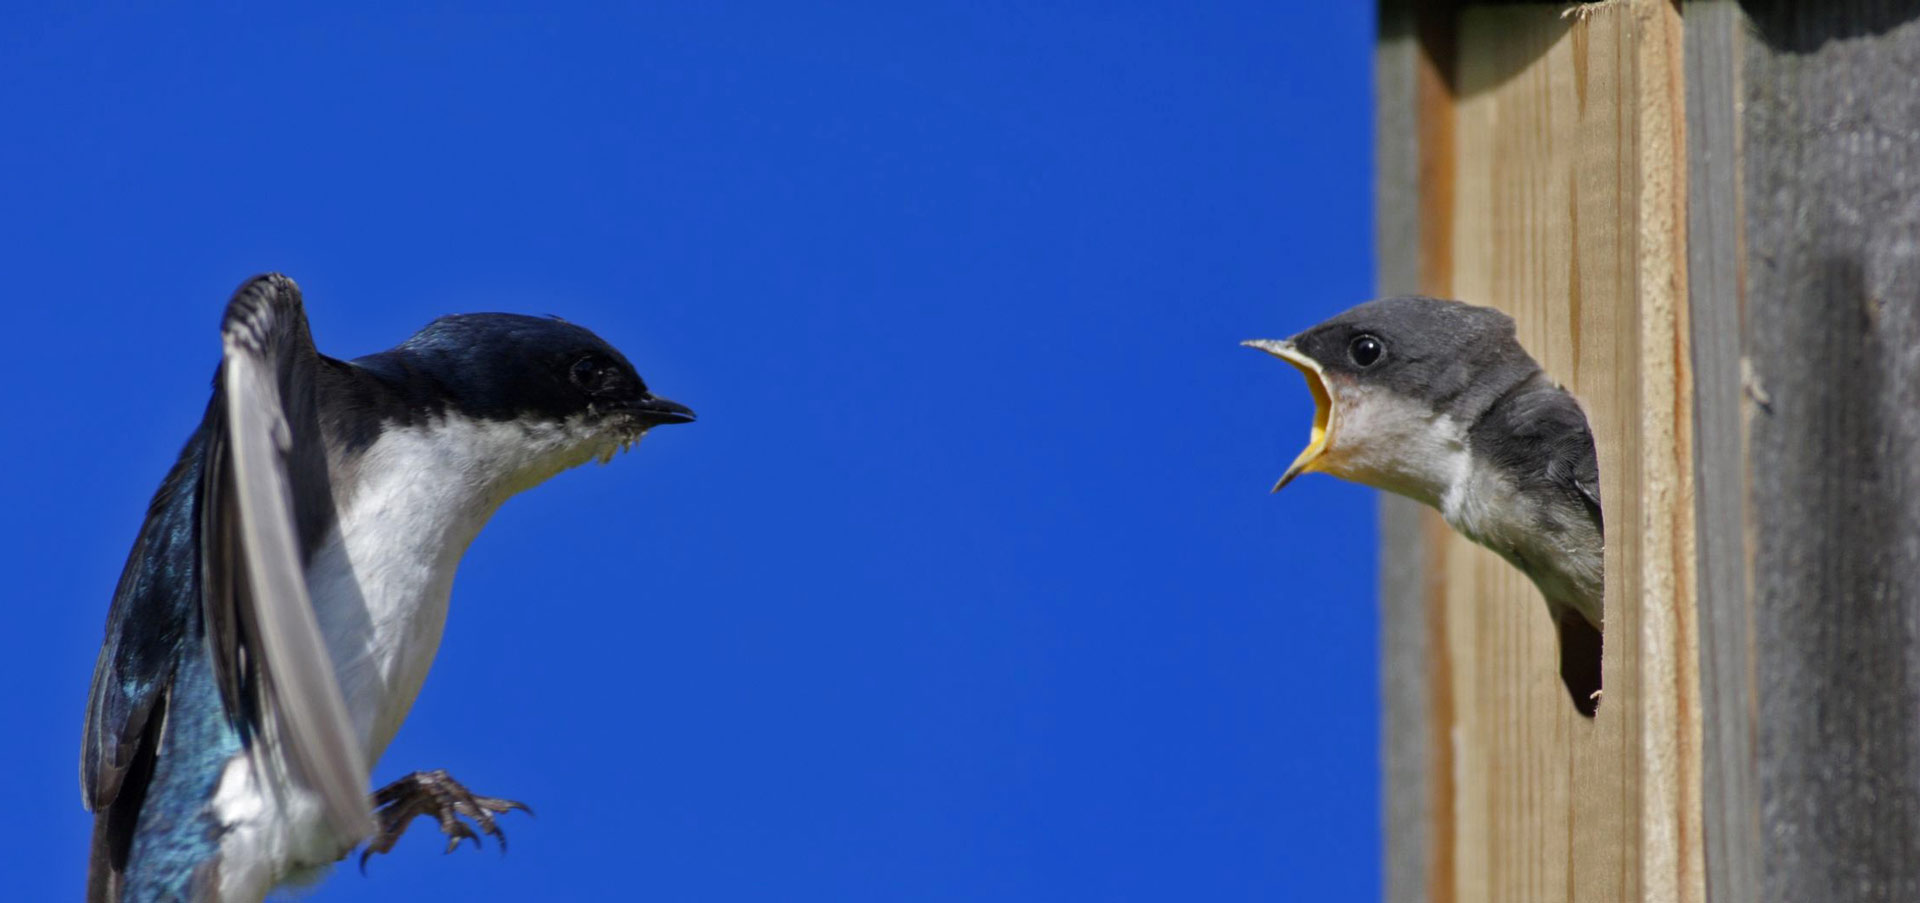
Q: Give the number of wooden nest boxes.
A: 1